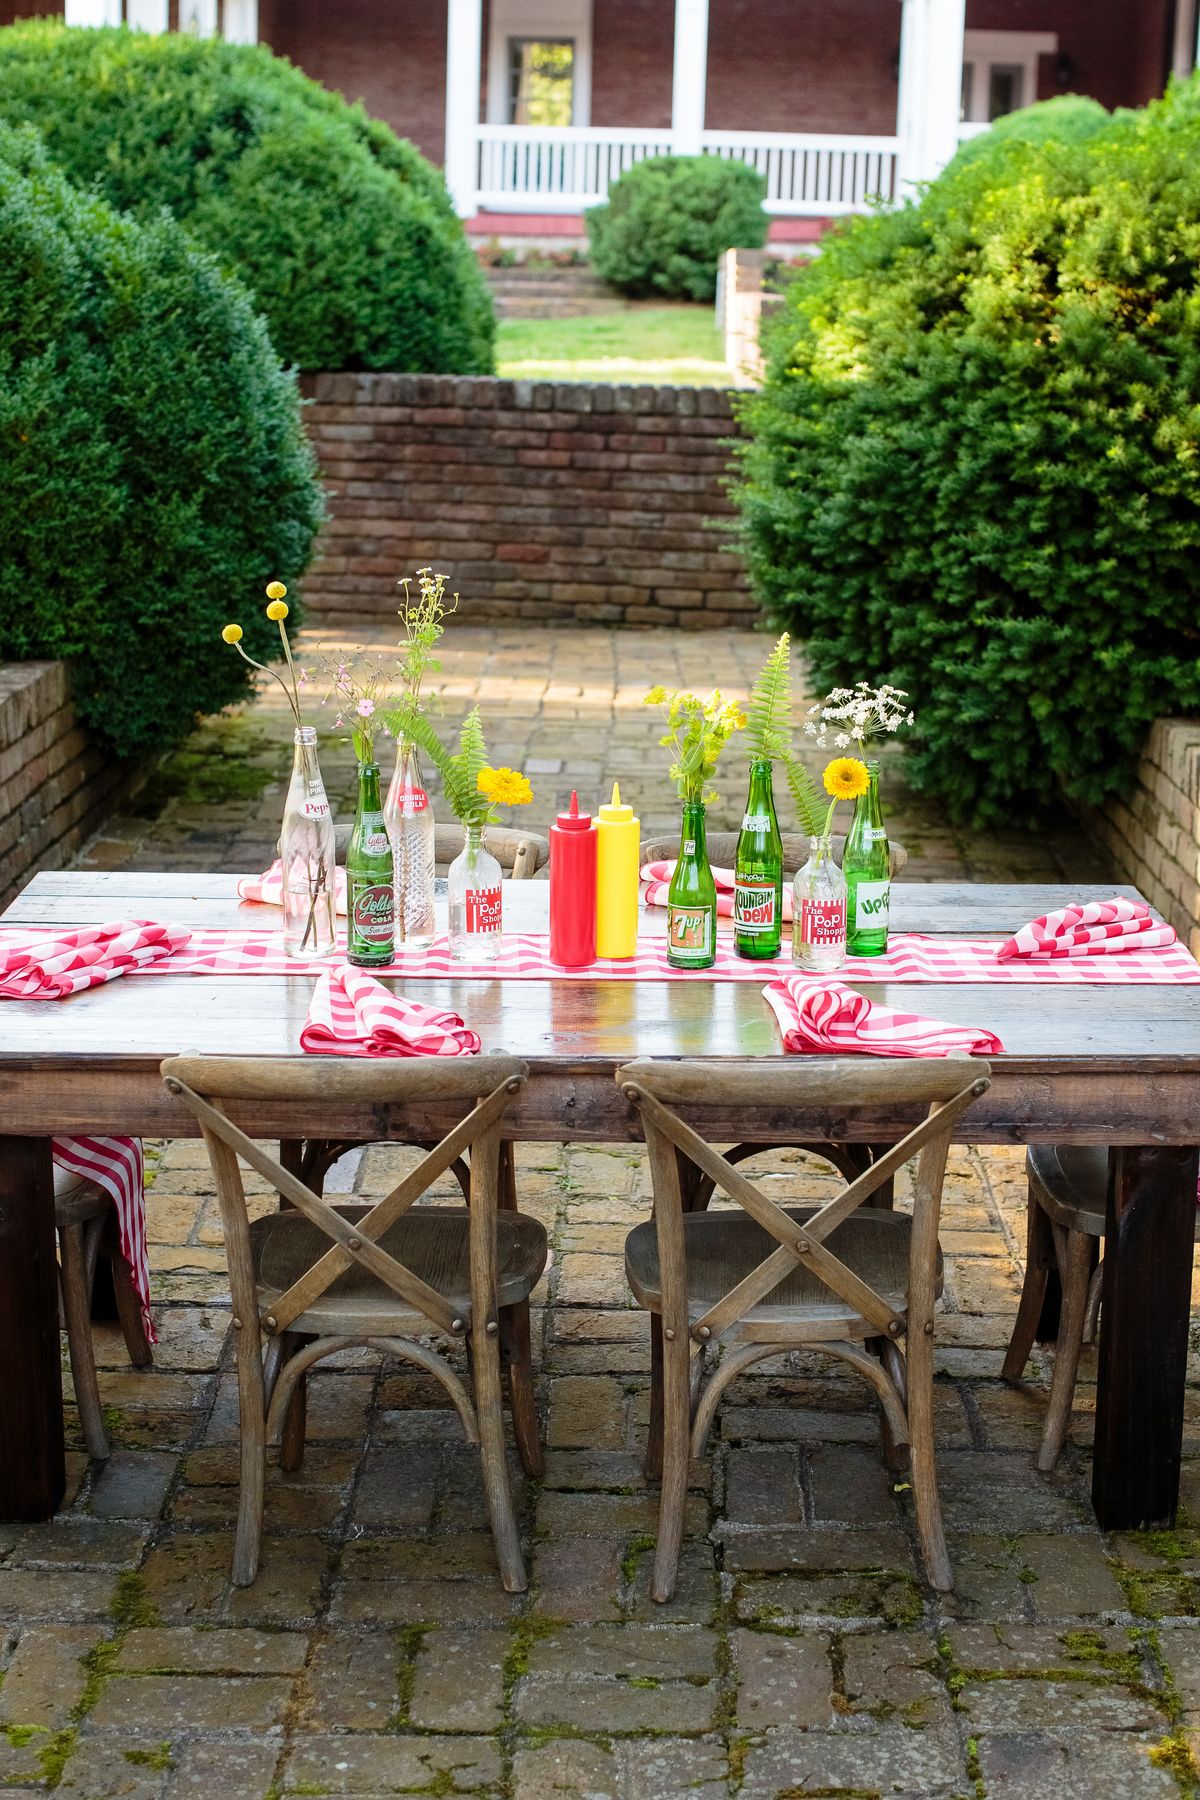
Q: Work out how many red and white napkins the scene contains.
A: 6